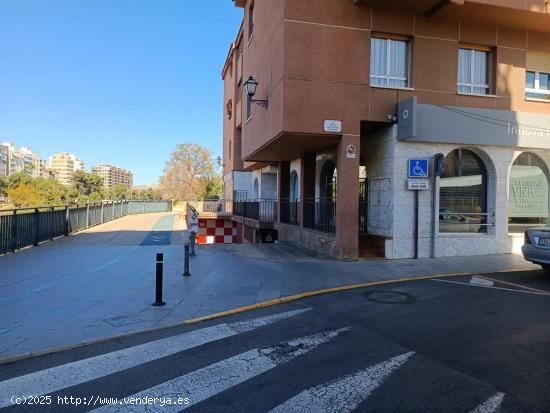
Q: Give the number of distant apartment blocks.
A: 3